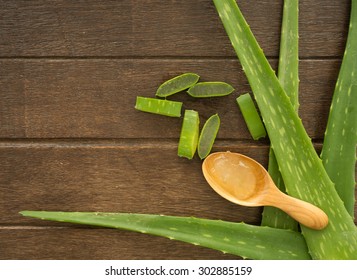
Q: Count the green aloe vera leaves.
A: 4